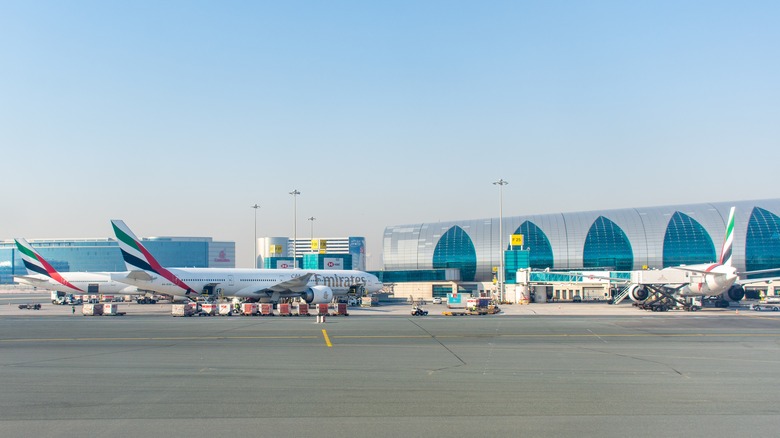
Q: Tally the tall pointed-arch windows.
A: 5